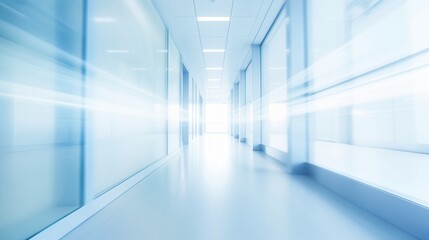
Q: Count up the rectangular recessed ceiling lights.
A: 5